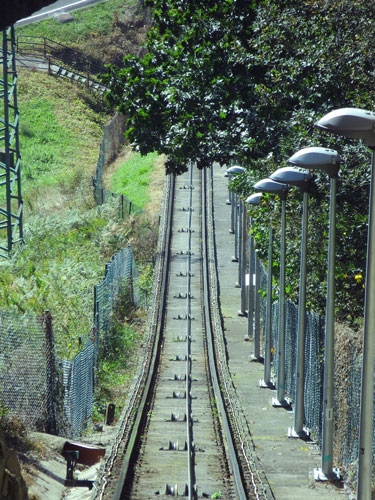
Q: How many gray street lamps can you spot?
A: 6